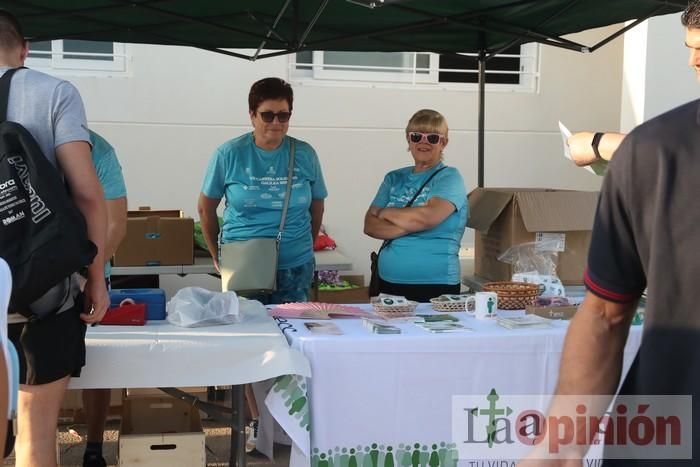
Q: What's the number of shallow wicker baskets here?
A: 3